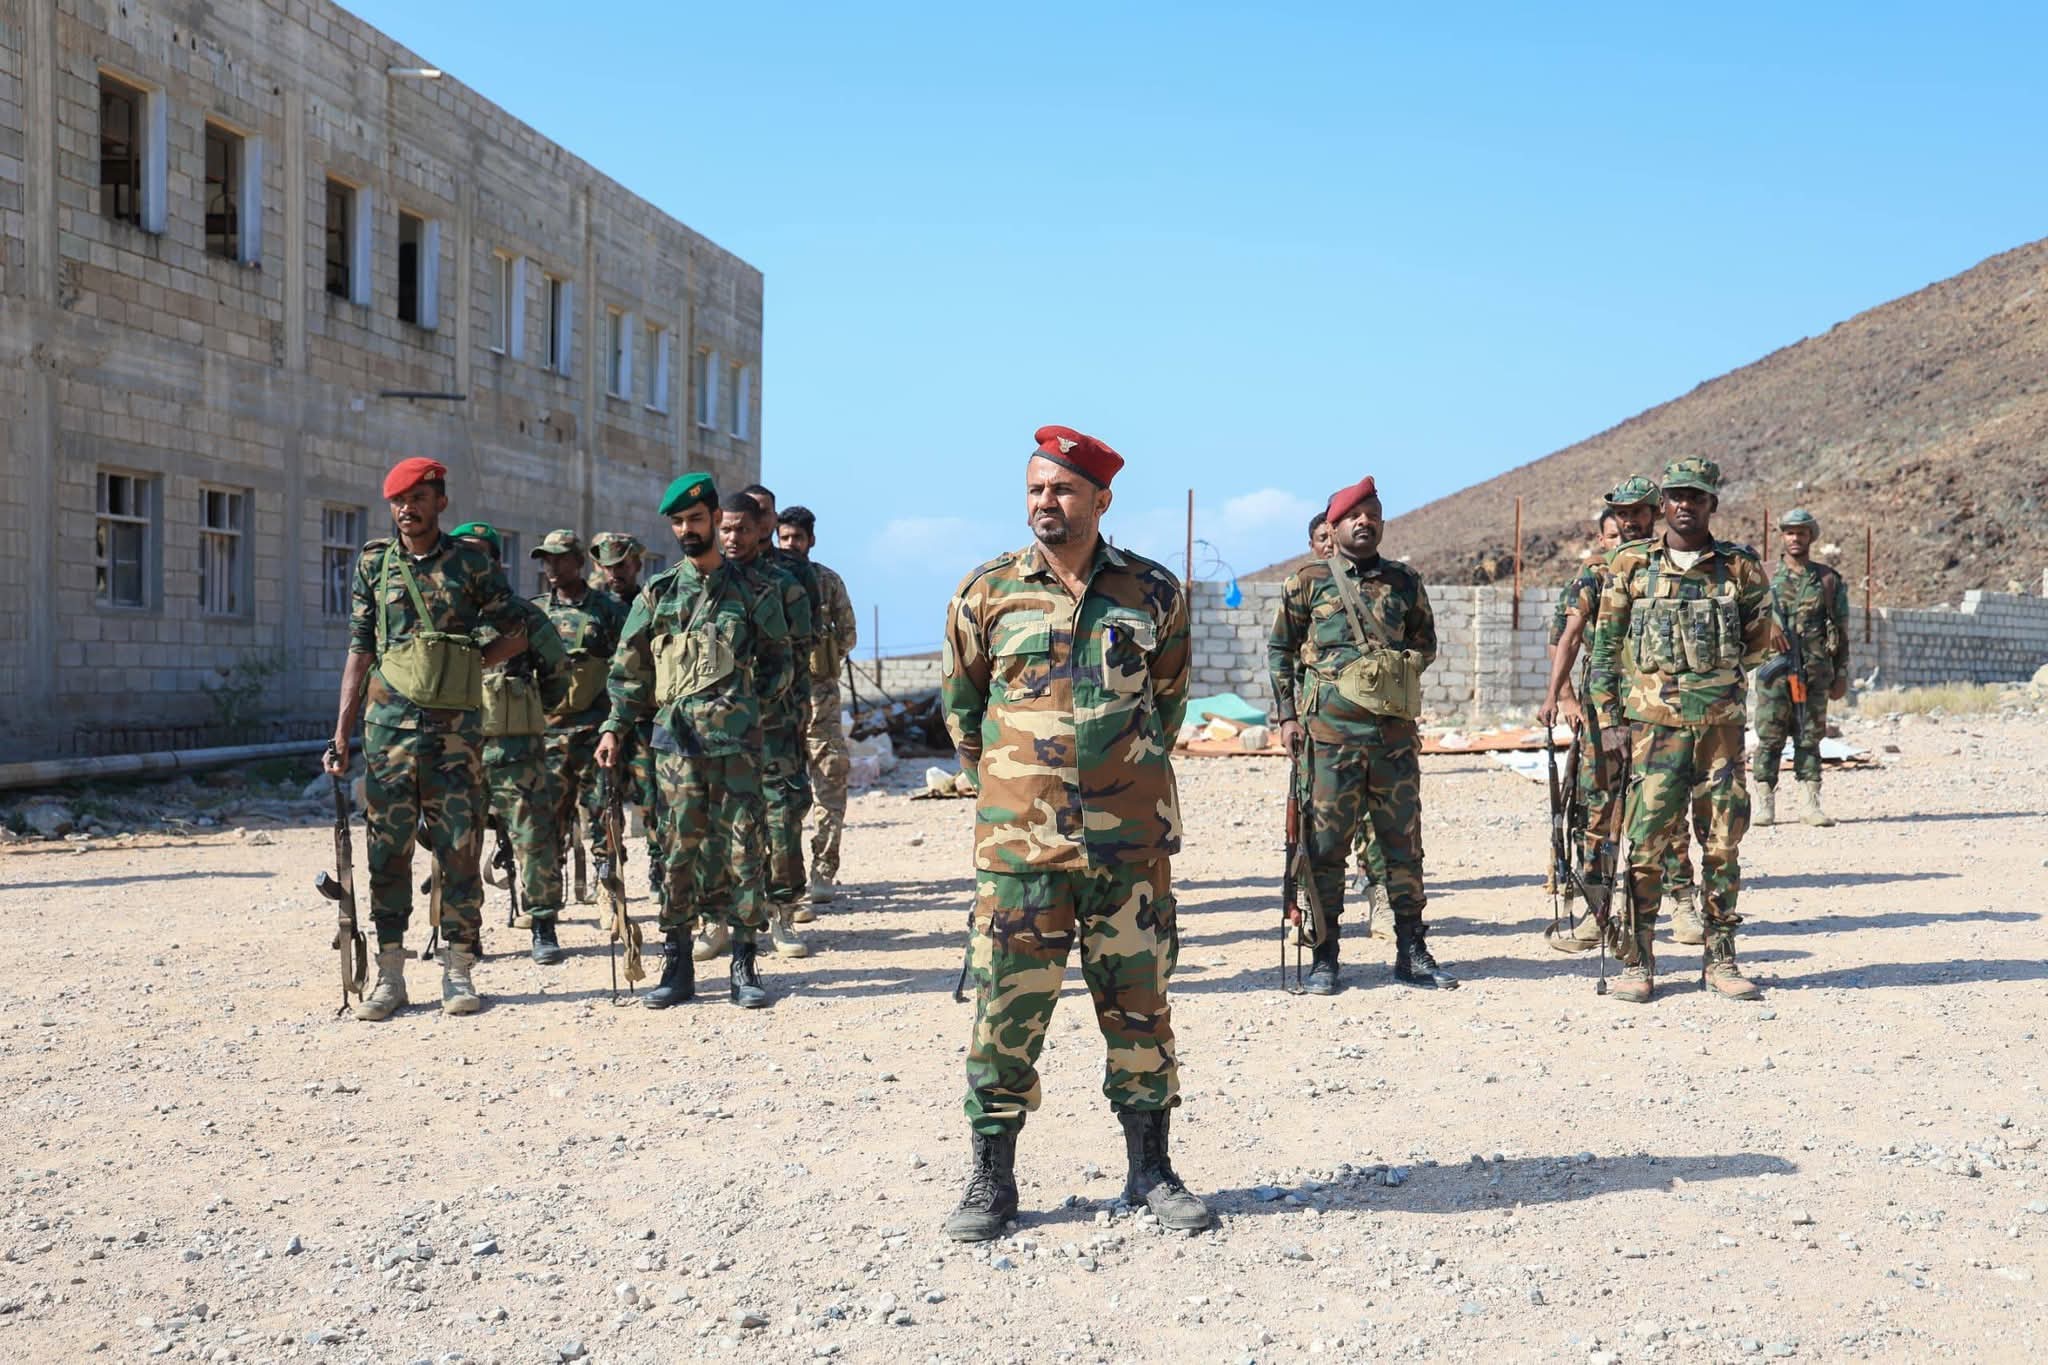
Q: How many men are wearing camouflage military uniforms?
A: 15